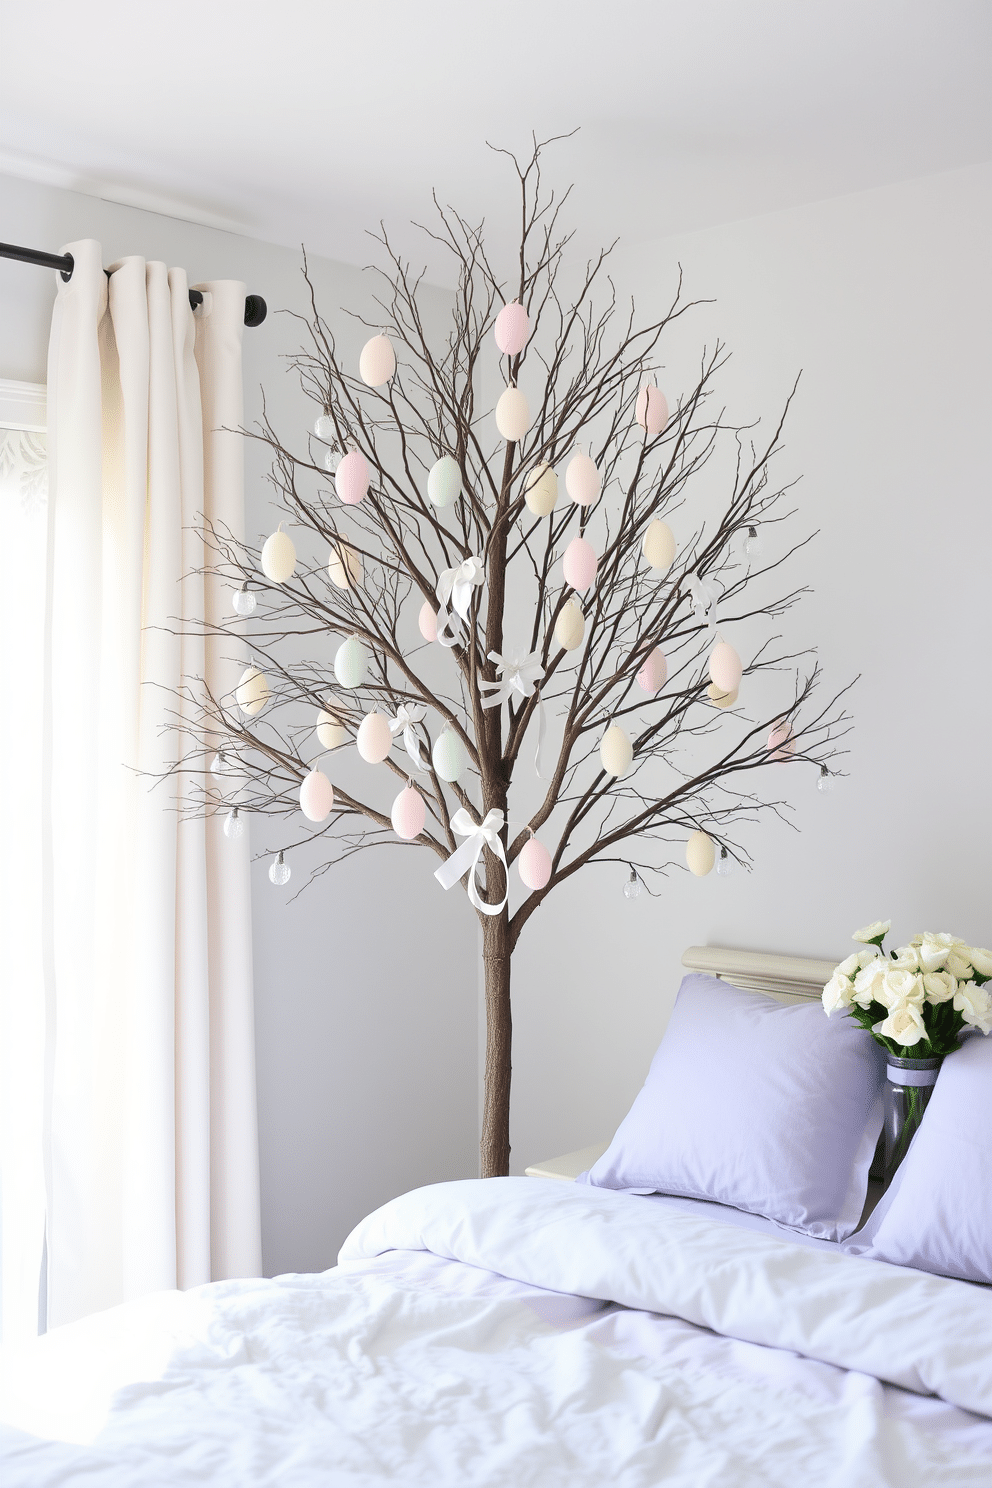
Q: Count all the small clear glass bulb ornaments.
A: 10